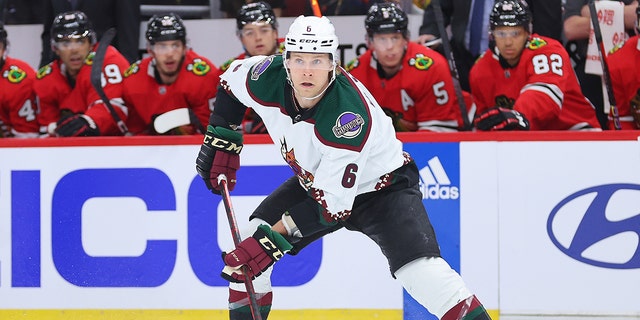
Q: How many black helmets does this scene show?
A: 6